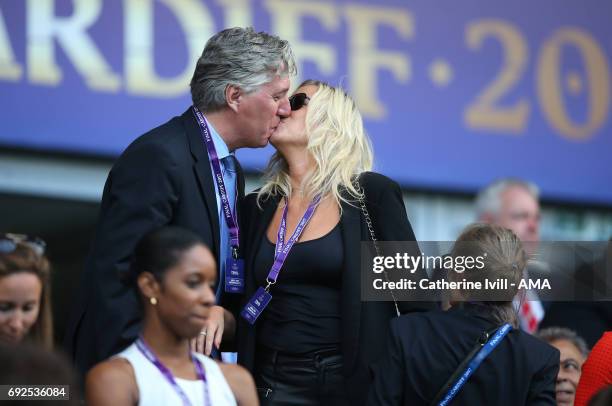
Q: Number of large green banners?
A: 0